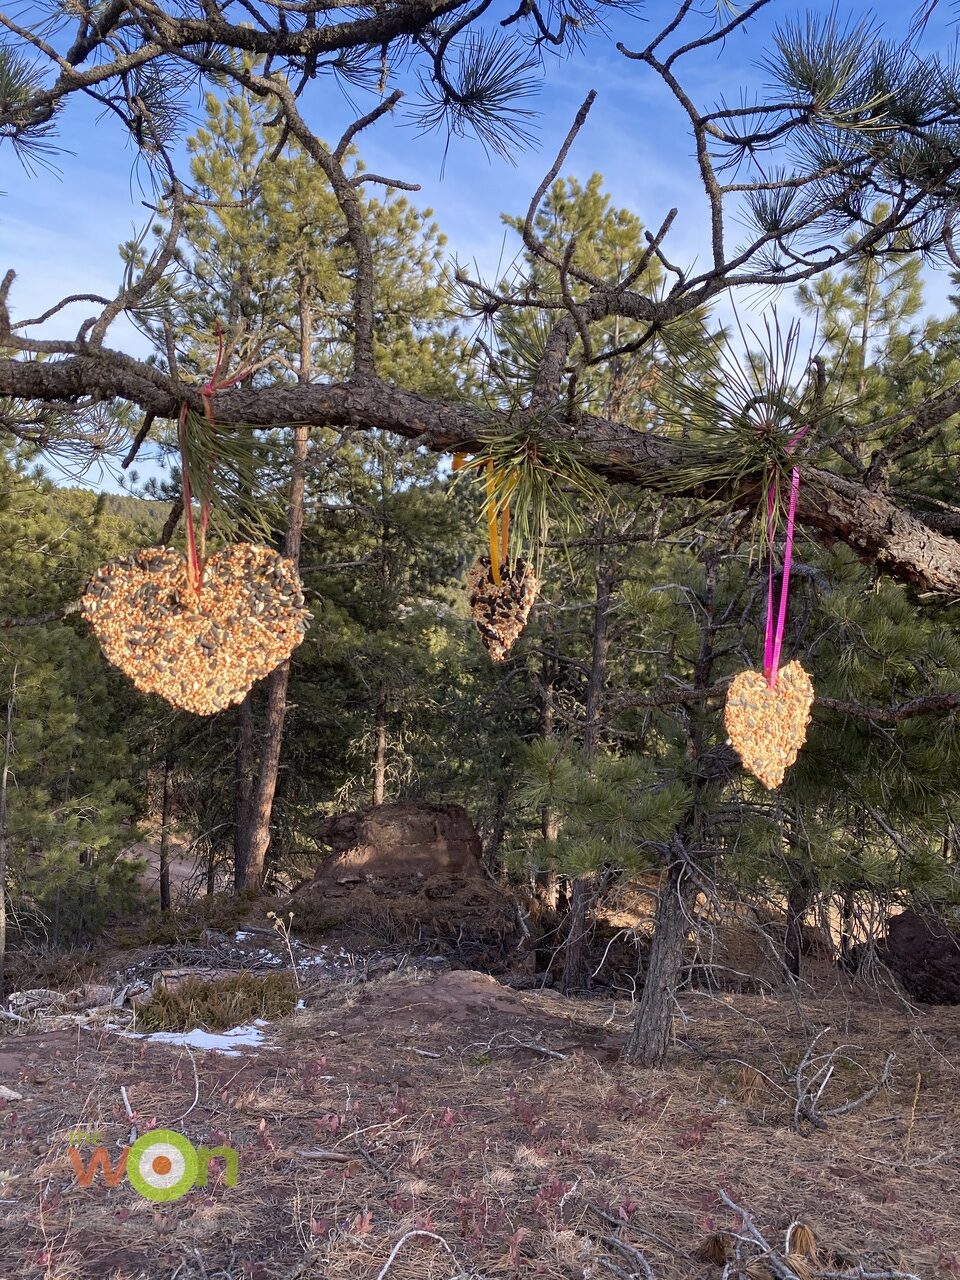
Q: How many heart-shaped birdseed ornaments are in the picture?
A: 3